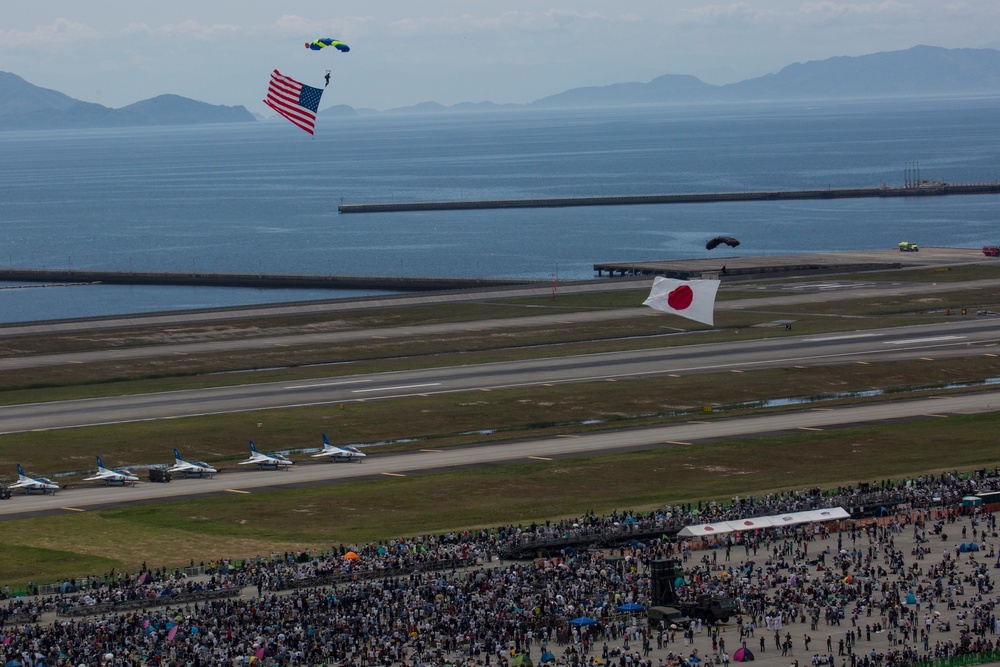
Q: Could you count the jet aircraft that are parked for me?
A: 5